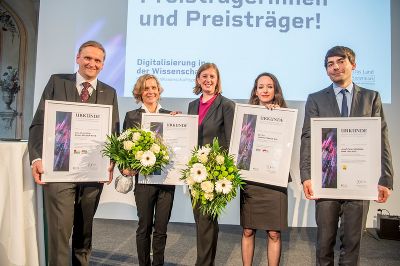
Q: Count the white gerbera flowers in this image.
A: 4